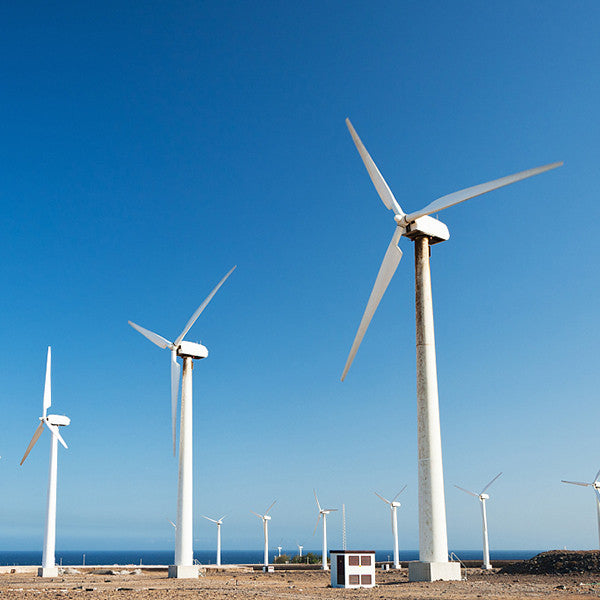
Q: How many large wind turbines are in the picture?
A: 3